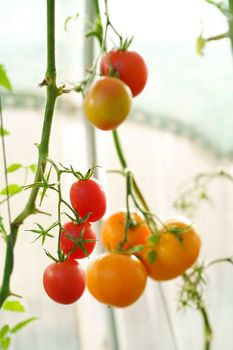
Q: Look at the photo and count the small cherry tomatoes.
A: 3